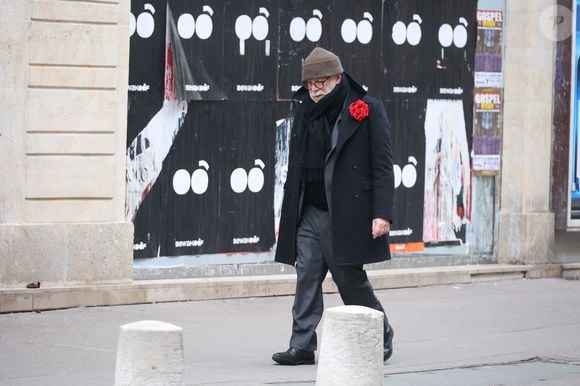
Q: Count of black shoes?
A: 2